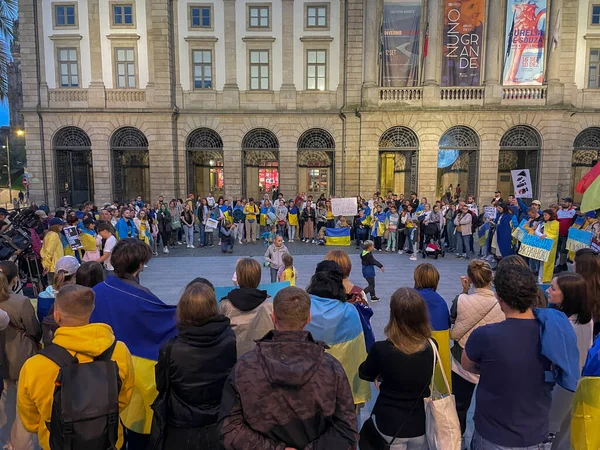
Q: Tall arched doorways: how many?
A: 9